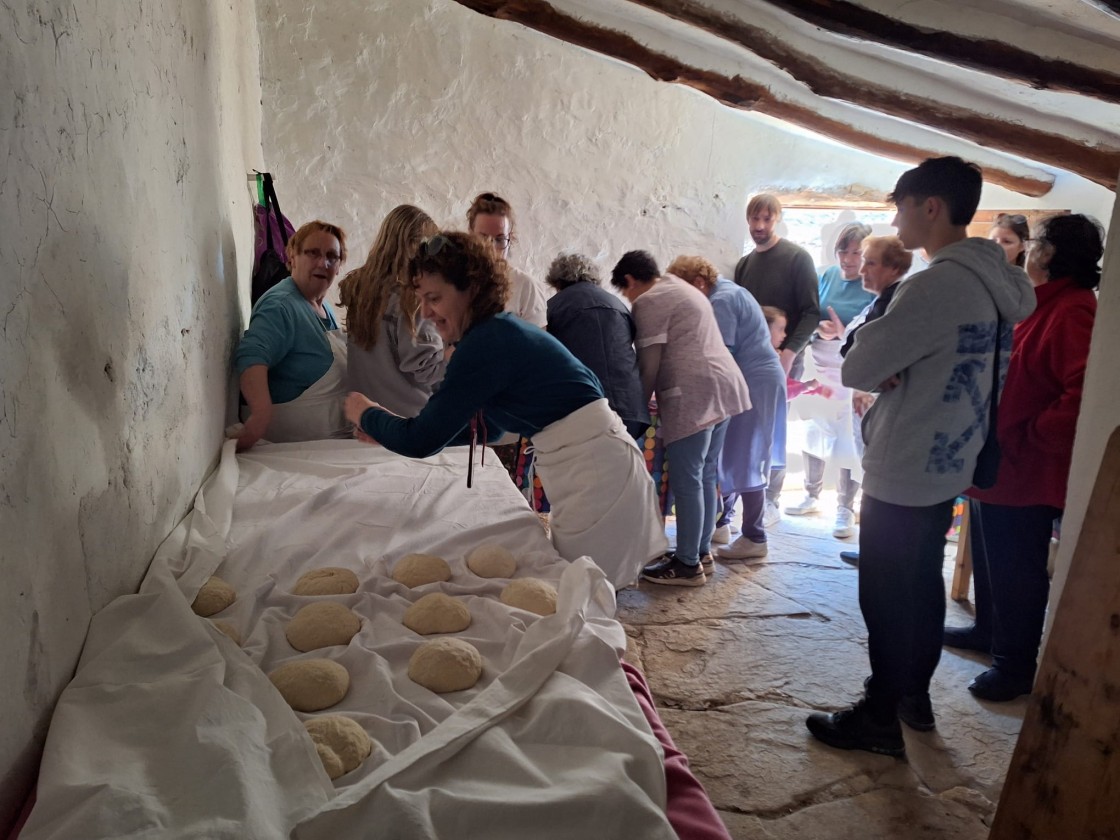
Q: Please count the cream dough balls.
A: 11